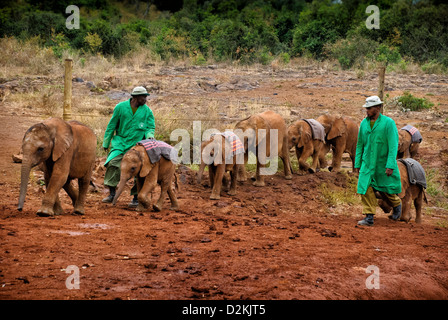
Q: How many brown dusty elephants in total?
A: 8